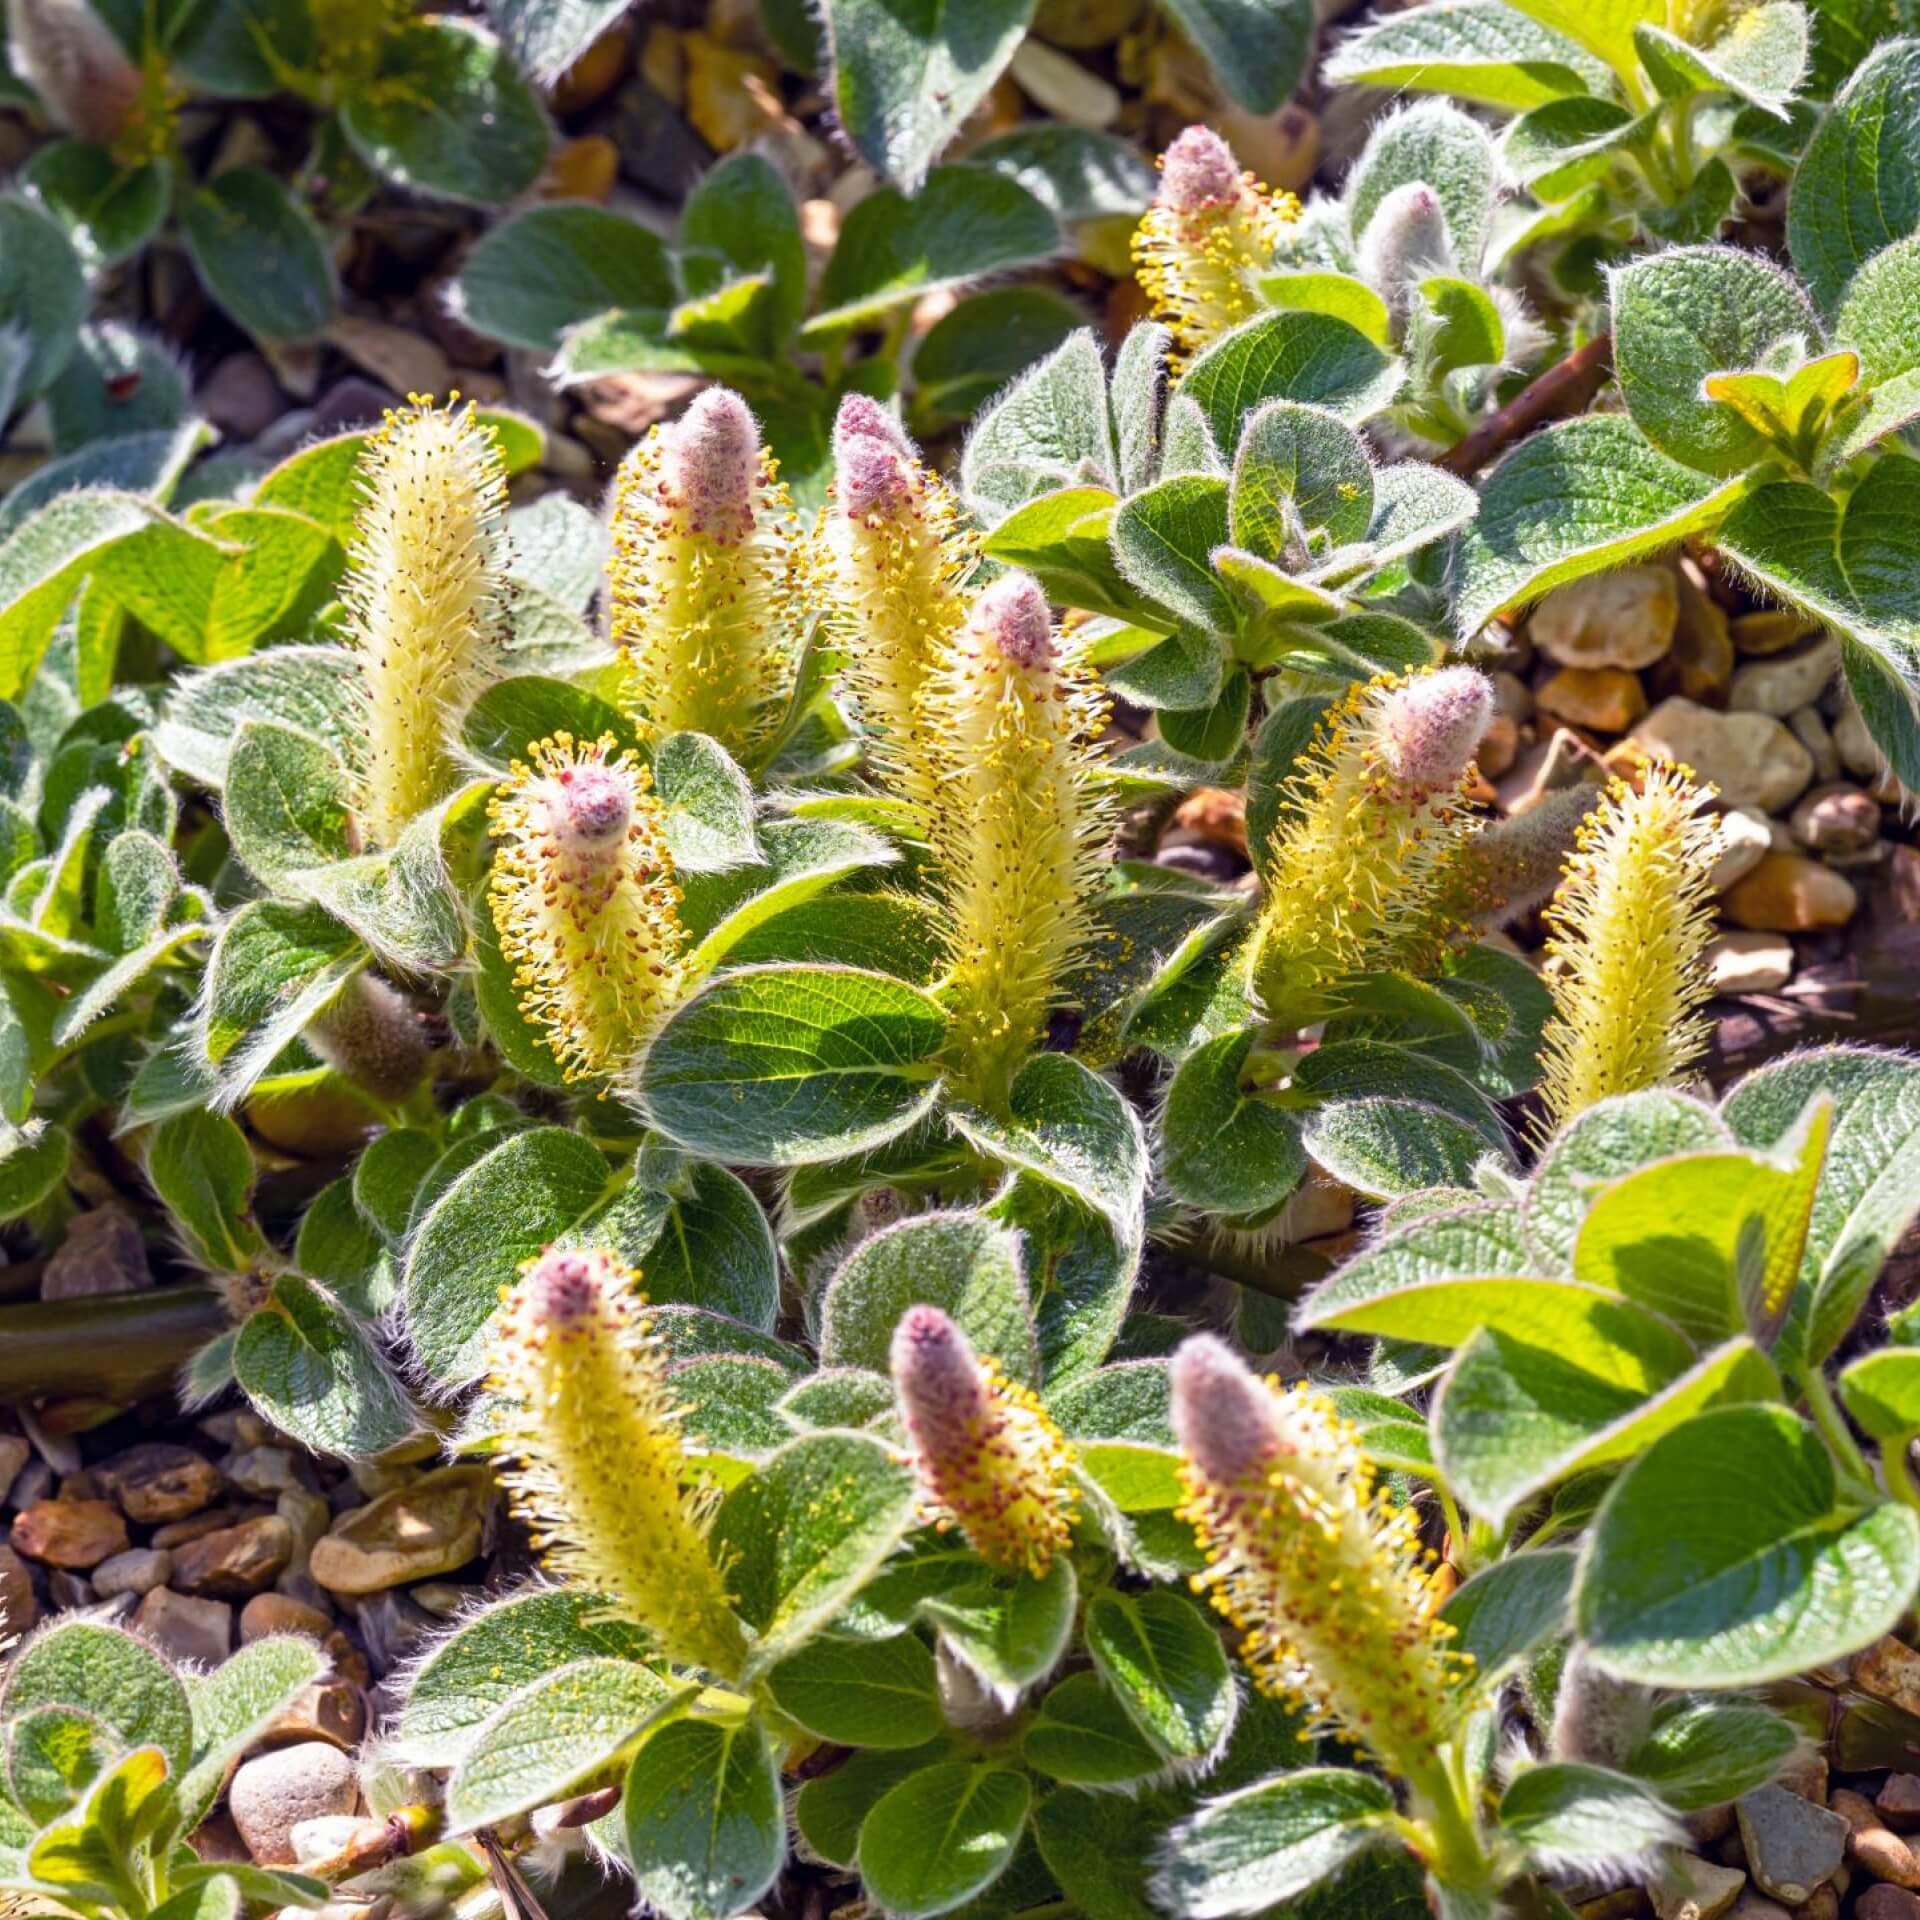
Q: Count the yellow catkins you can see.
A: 11